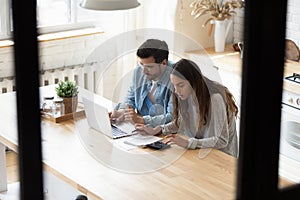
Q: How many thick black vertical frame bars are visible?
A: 2